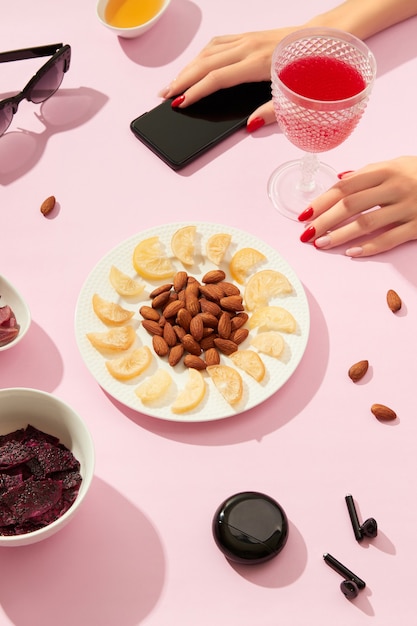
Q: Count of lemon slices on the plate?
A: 15